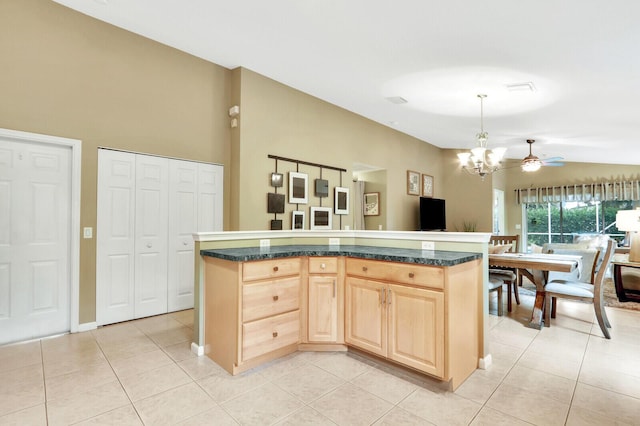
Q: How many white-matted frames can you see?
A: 4